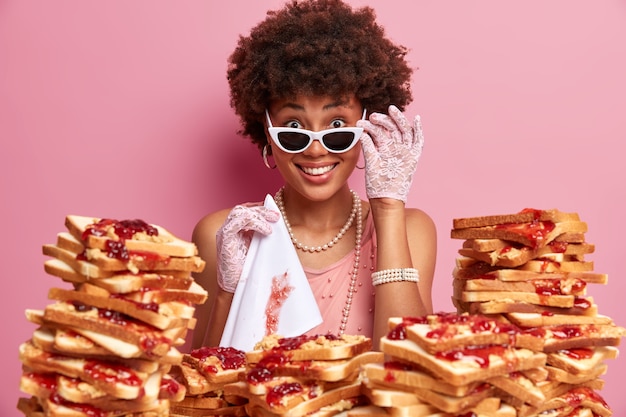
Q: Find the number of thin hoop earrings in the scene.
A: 2